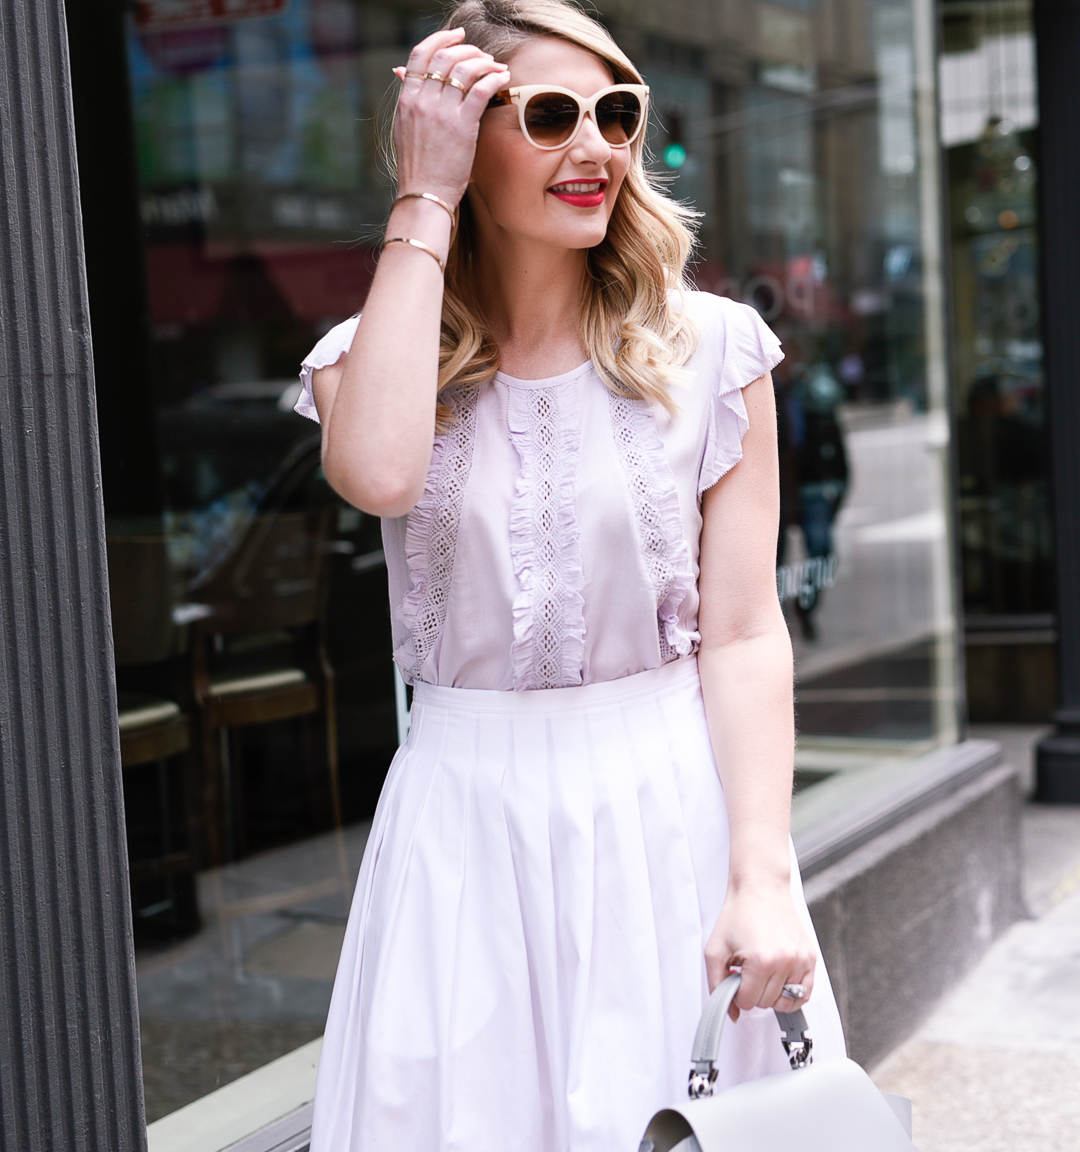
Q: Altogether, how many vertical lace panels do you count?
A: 3